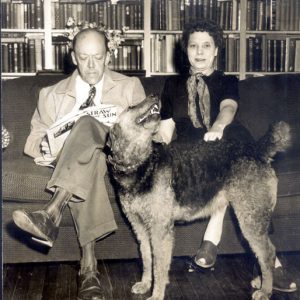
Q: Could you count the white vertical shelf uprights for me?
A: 3